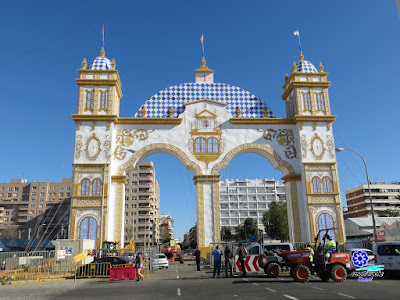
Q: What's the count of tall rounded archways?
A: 2